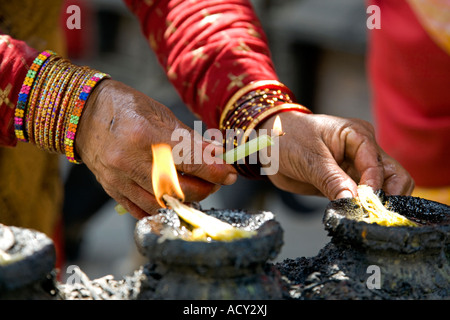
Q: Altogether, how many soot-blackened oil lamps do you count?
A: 3